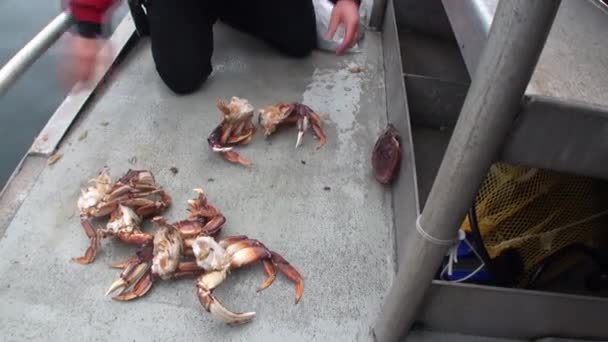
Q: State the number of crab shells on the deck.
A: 1